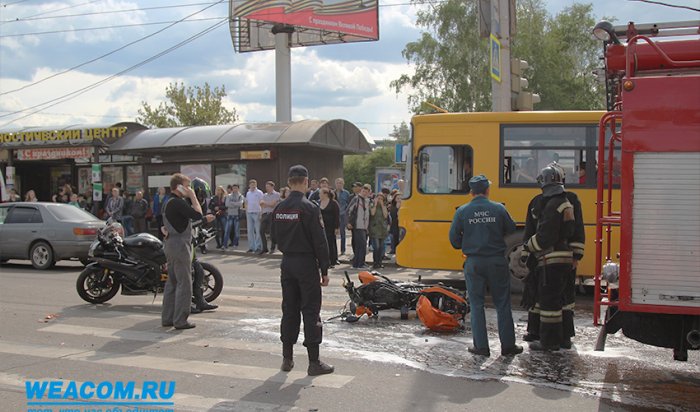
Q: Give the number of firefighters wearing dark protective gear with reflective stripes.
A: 2